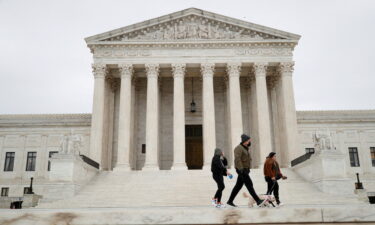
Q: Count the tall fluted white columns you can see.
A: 8